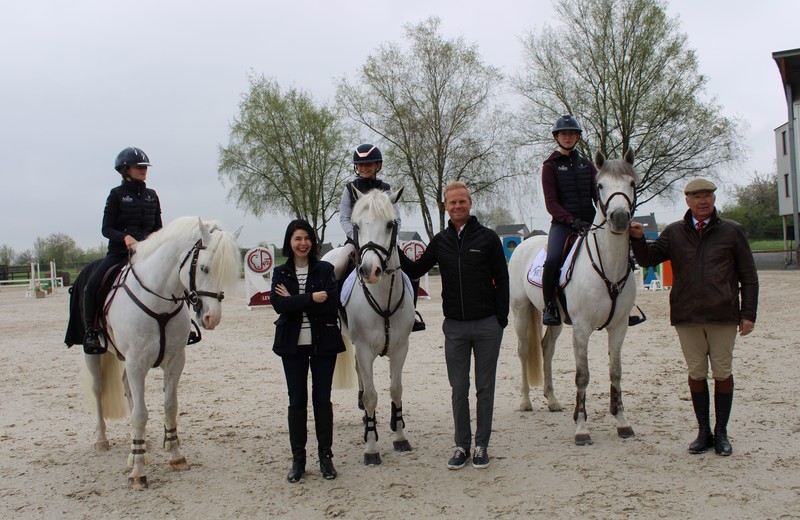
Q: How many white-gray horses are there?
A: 3